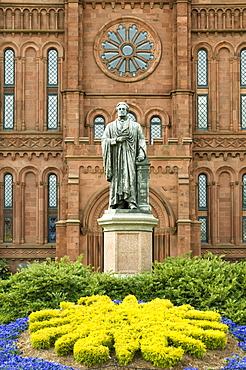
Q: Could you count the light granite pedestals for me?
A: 1